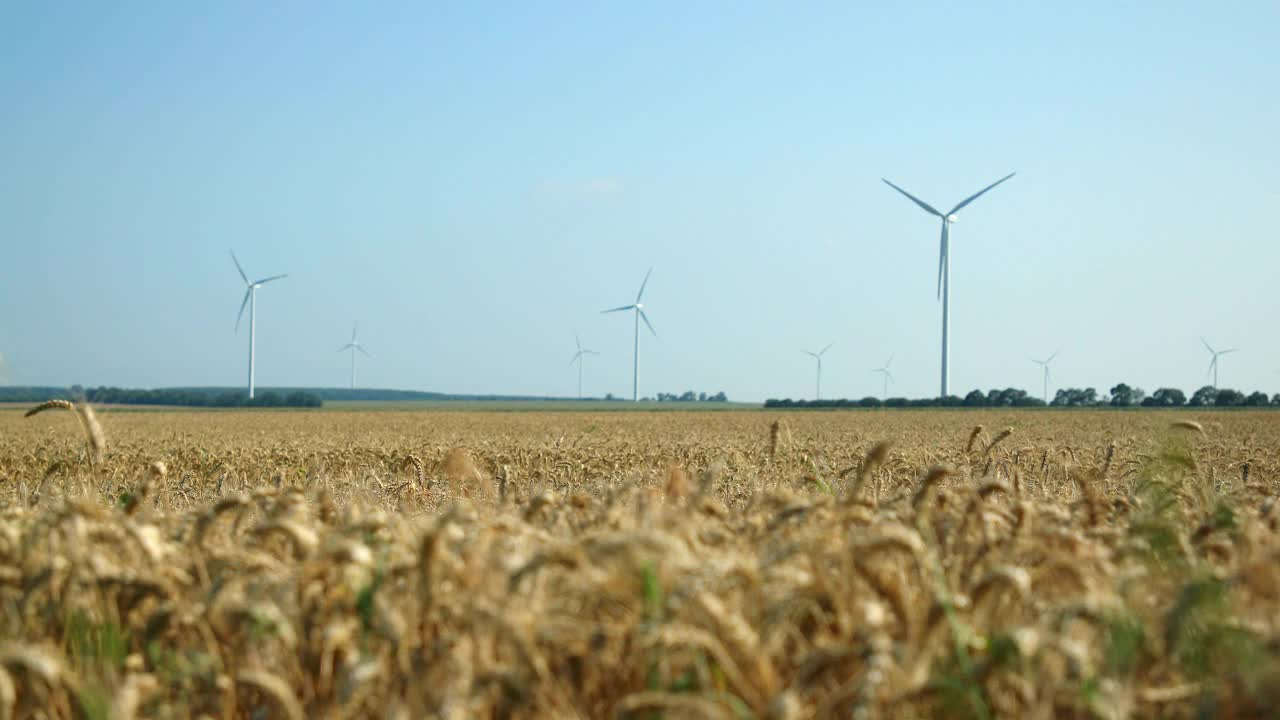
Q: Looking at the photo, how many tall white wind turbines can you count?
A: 9